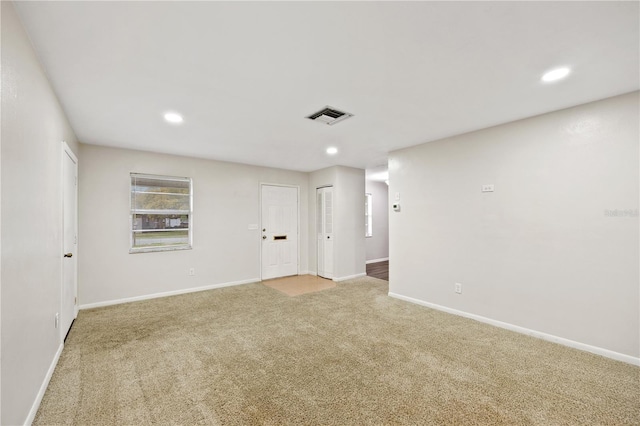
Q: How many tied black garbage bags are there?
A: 0